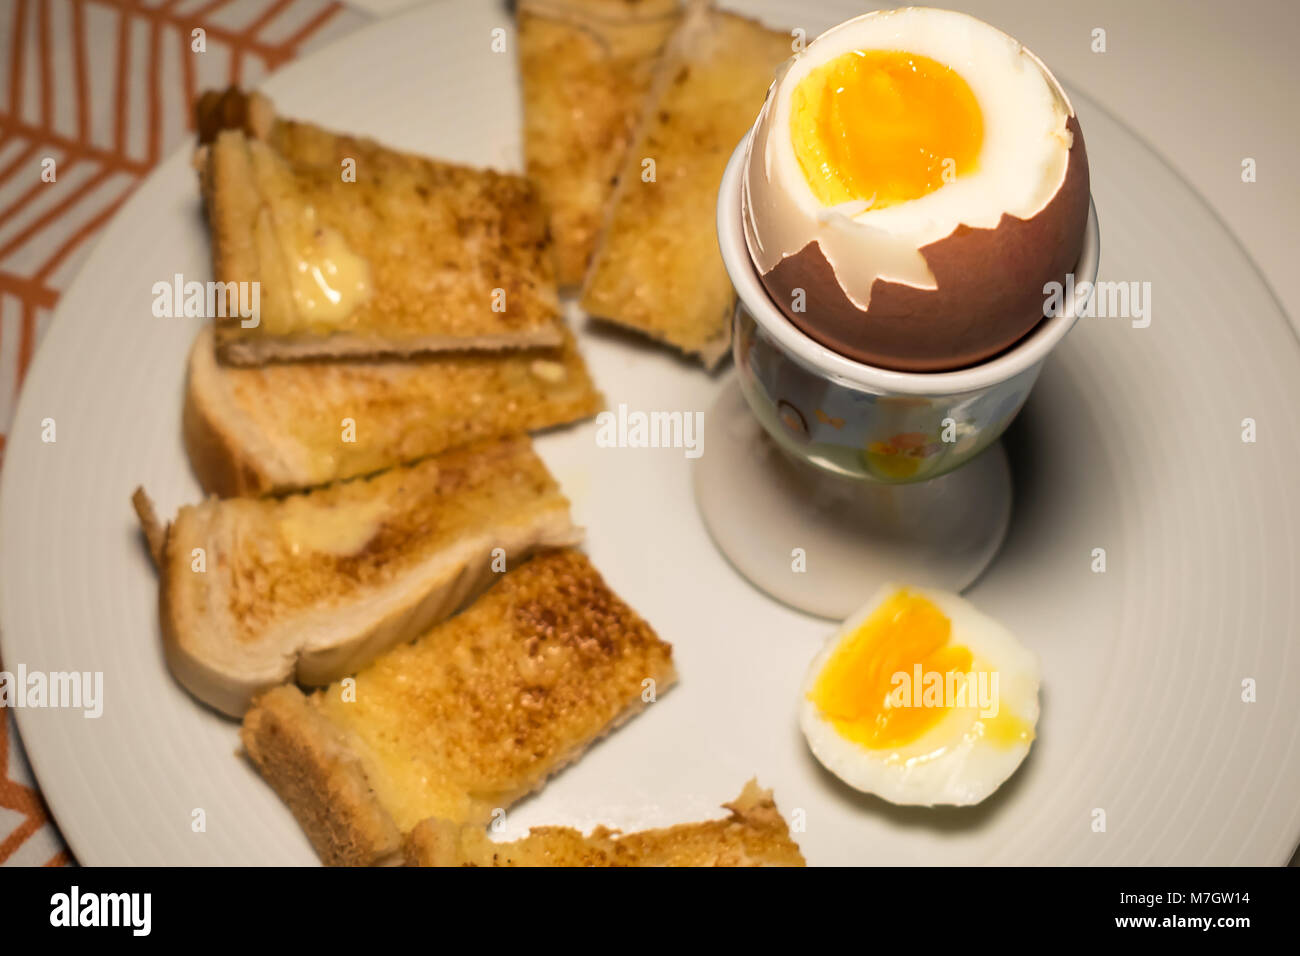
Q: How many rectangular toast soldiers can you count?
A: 7